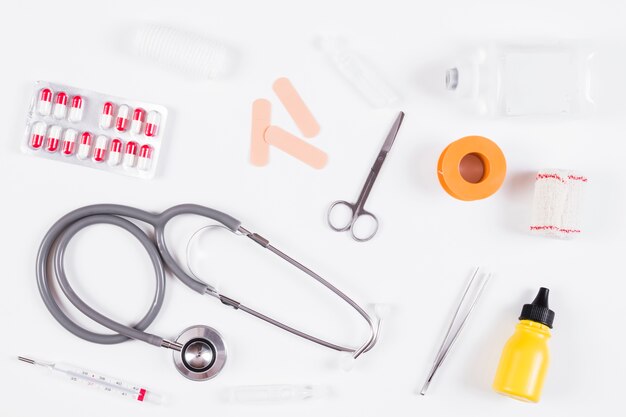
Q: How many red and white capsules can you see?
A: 15